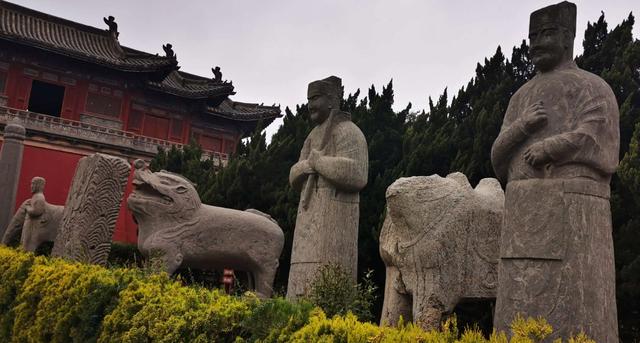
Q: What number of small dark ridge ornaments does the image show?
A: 3